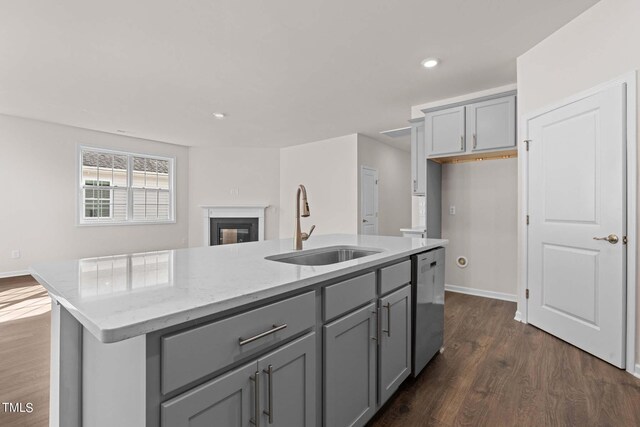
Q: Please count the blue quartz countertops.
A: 0